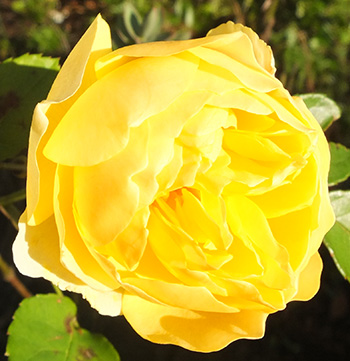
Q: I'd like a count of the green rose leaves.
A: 5